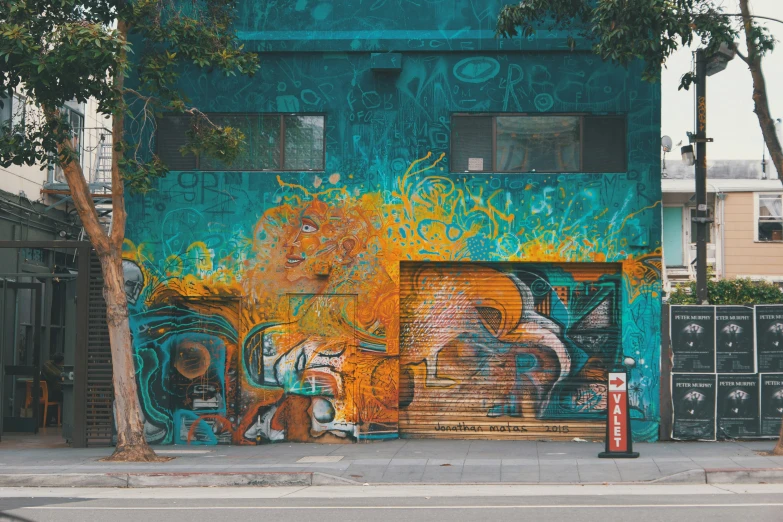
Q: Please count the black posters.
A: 6